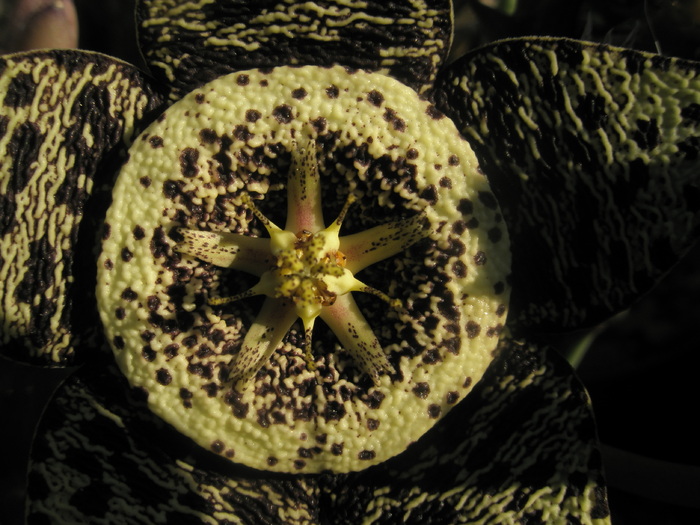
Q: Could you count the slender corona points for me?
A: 5